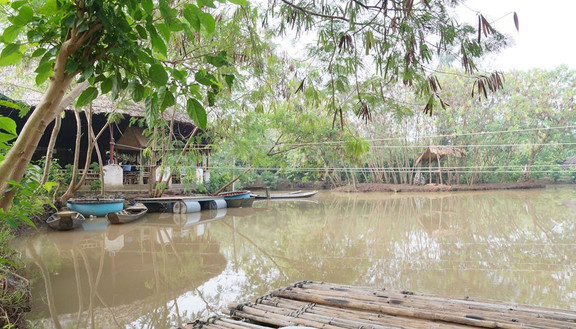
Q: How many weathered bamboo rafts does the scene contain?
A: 1